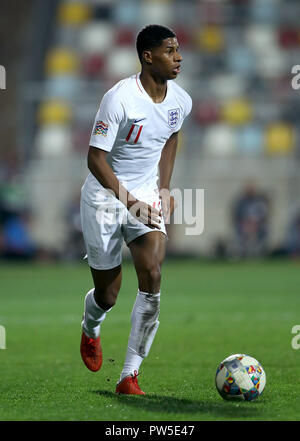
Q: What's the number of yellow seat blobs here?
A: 6